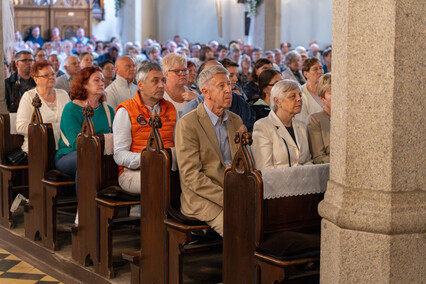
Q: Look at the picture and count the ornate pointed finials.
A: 4